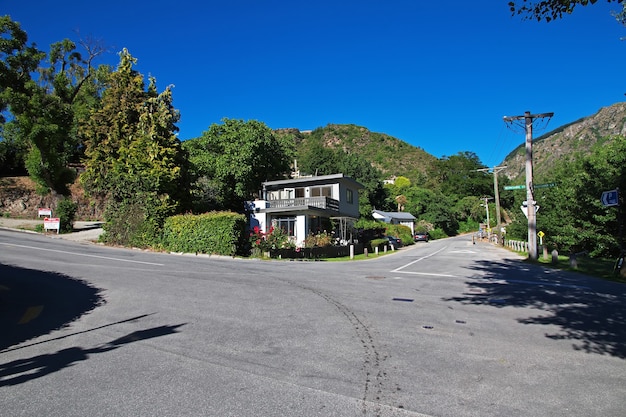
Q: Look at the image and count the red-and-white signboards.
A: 2